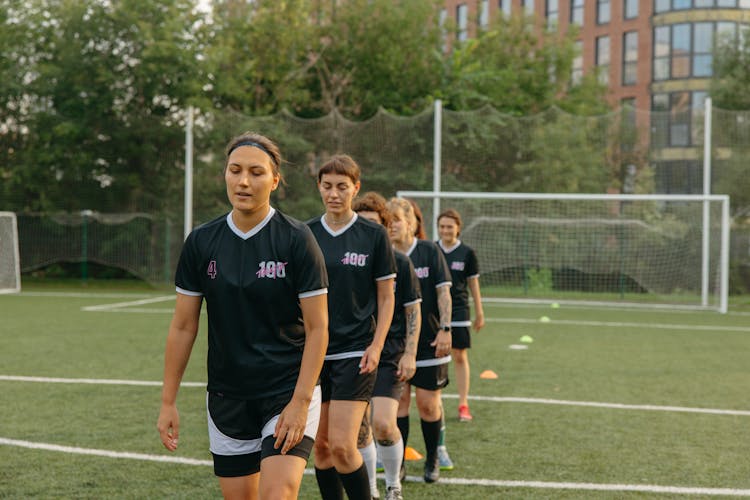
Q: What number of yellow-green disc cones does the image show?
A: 3